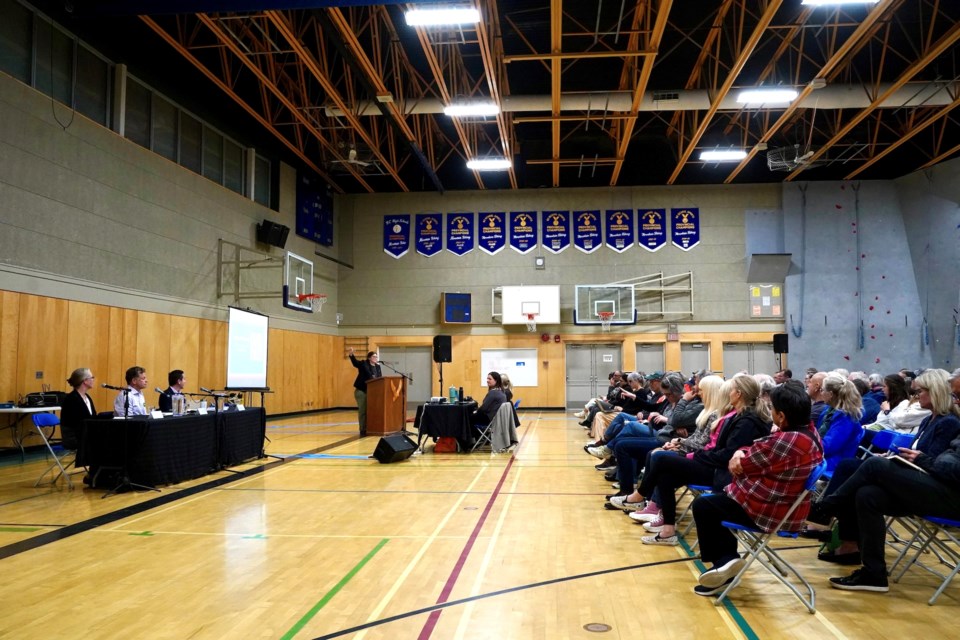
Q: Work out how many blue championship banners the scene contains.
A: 10